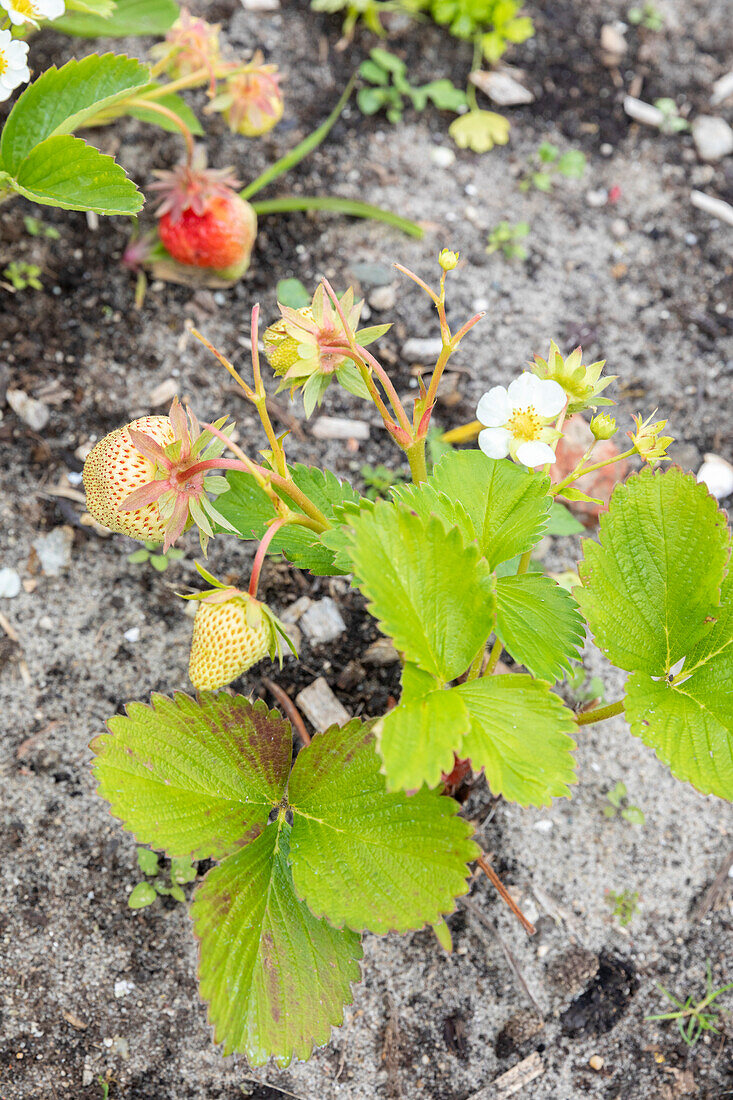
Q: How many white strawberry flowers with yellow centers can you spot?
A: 3